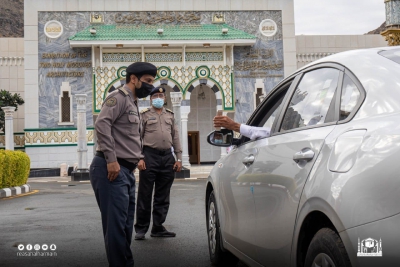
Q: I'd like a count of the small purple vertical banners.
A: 0